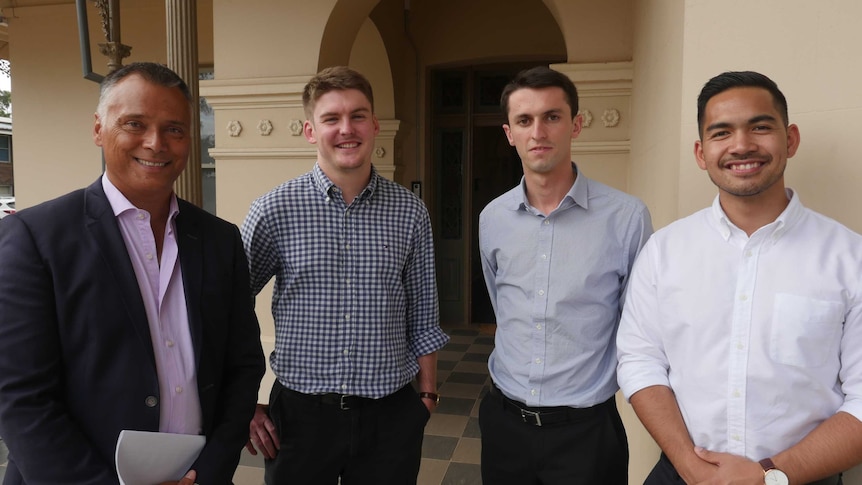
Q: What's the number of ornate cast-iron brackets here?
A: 1